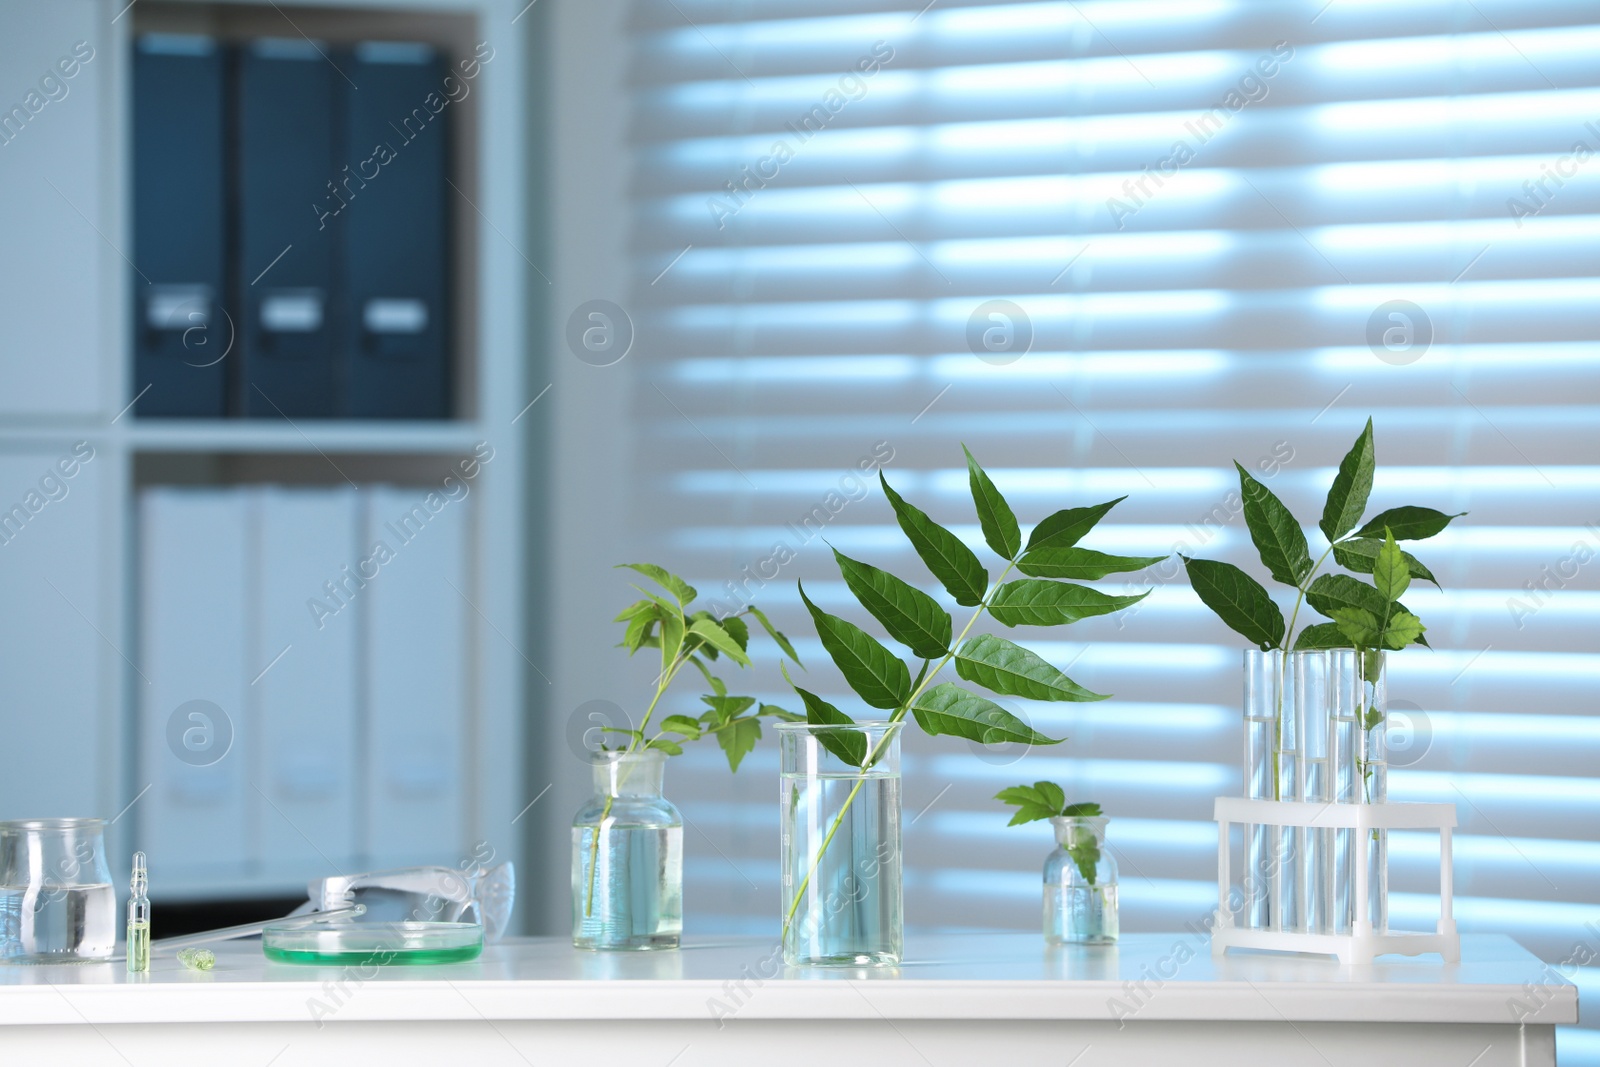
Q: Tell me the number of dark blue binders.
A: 3